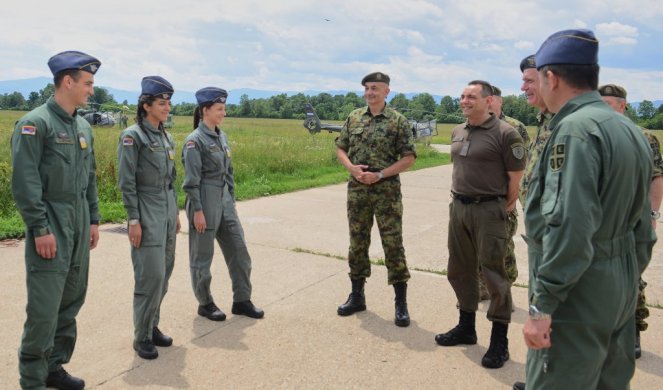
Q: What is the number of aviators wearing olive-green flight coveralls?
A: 4